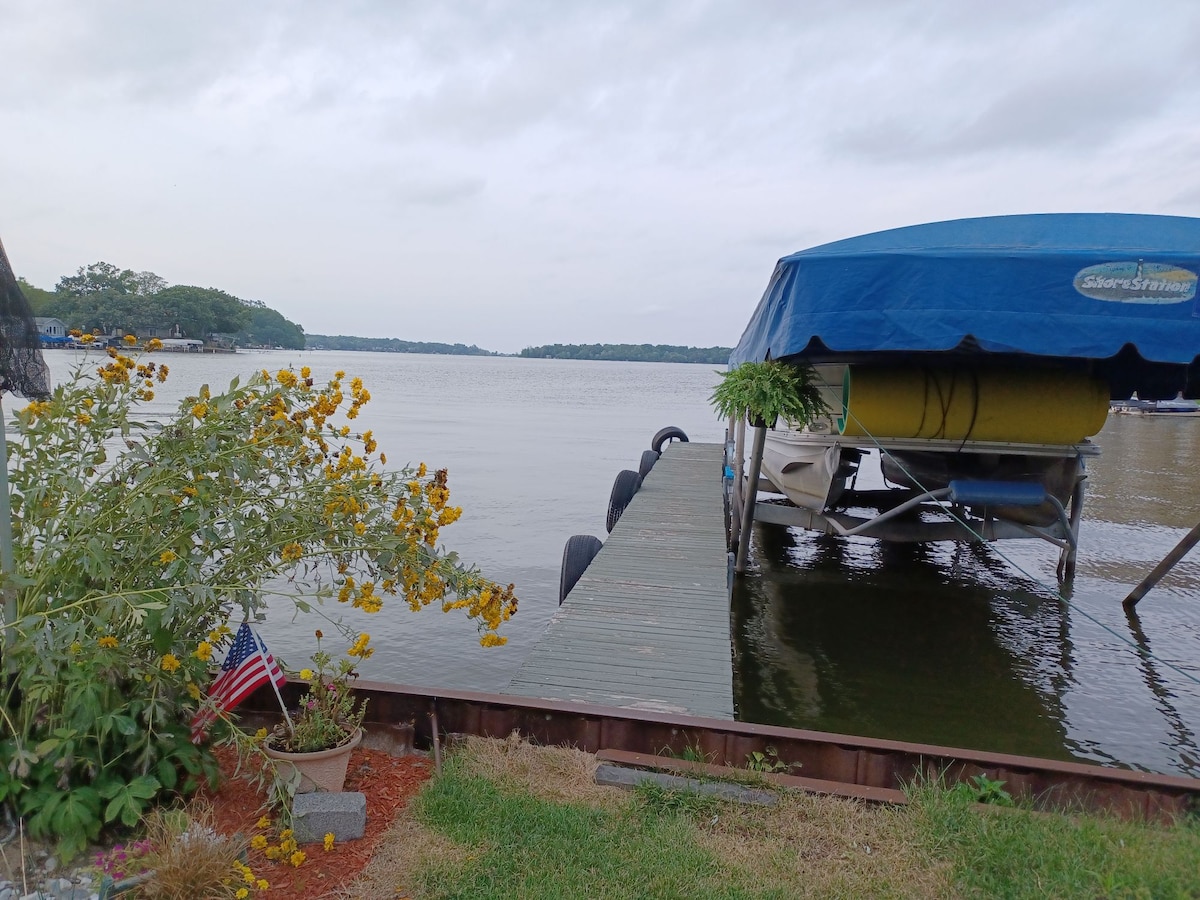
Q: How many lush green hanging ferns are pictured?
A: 1